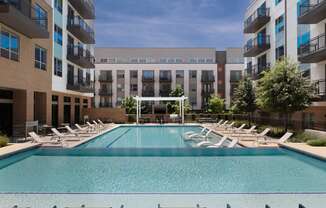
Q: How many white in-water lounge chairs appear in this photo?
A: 4